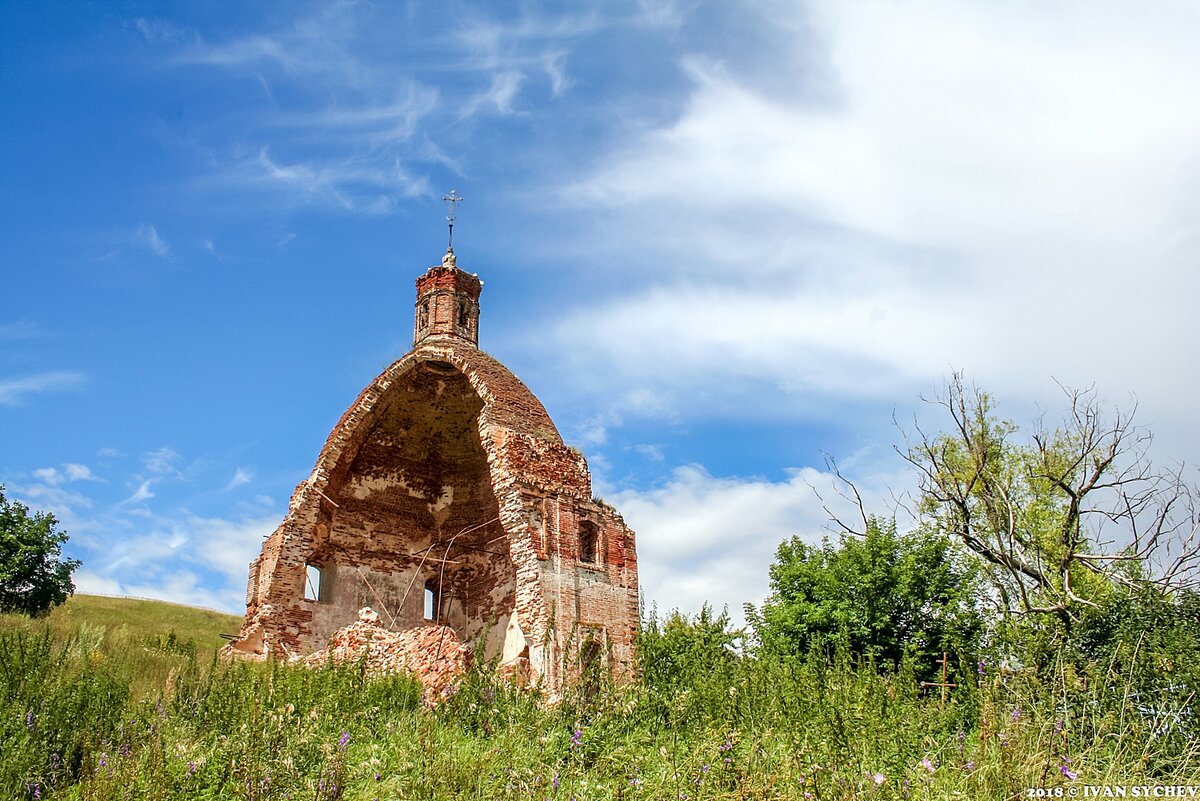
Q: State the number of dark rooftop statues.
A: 0